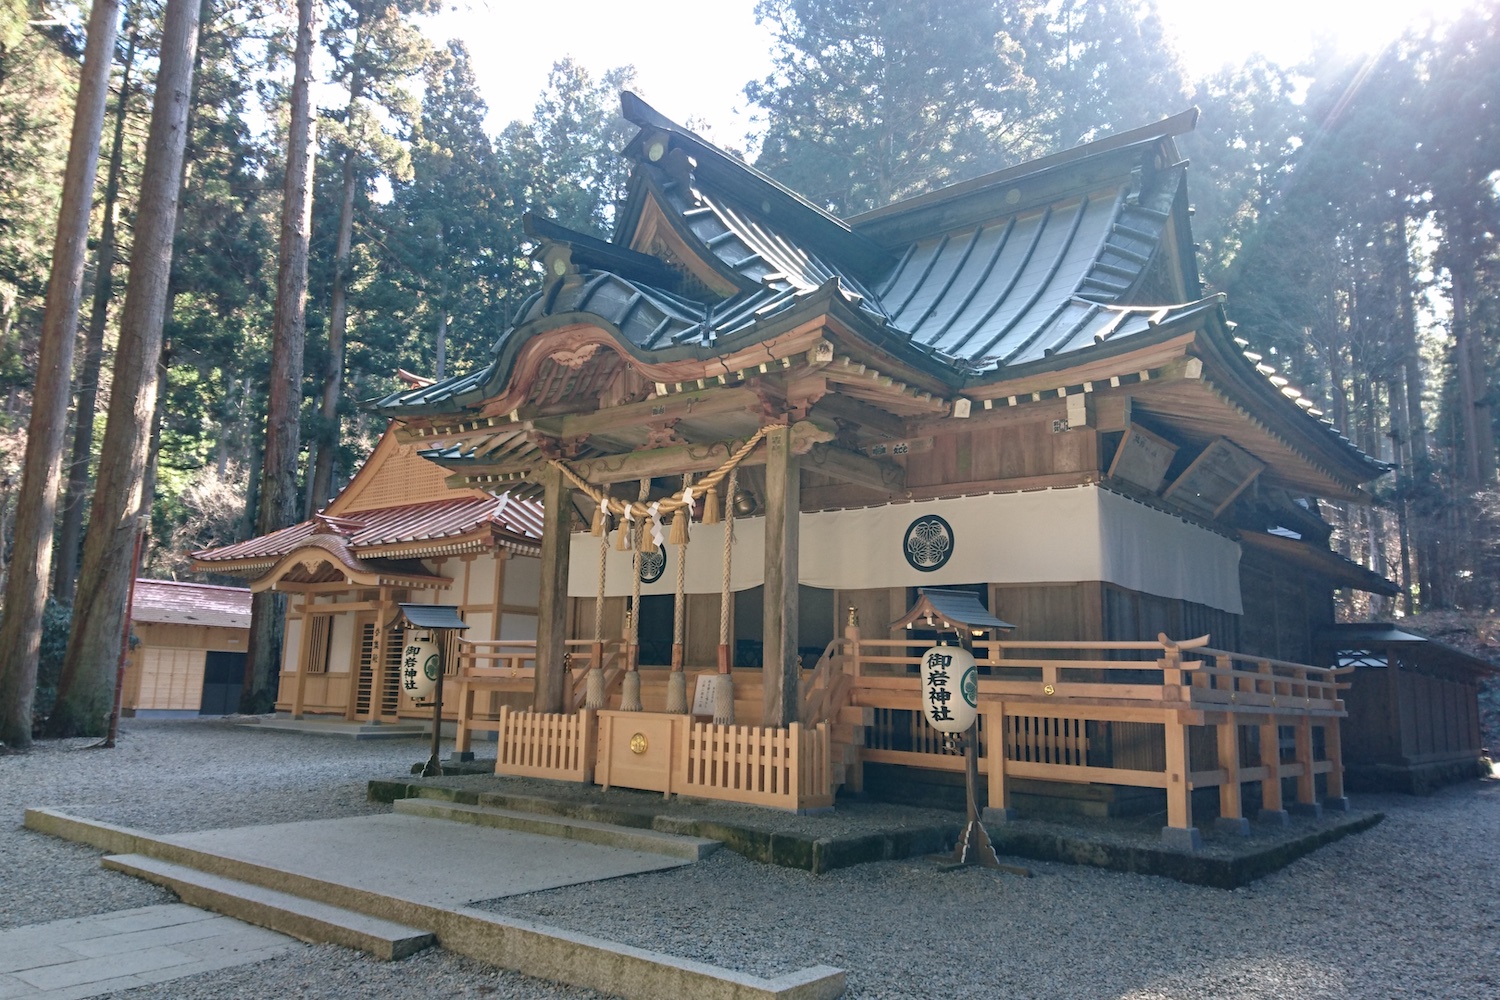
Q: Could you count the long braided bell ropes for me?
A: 4